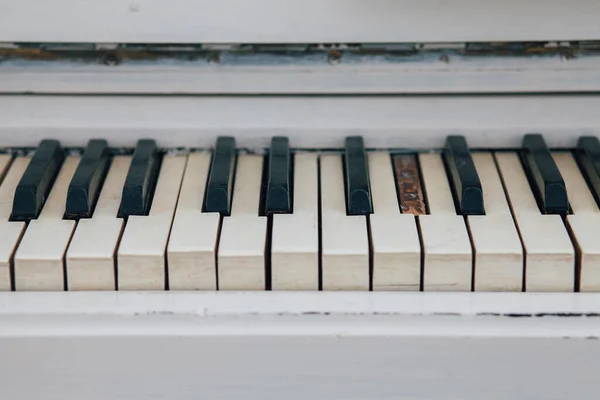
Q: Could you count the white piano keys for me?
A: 13